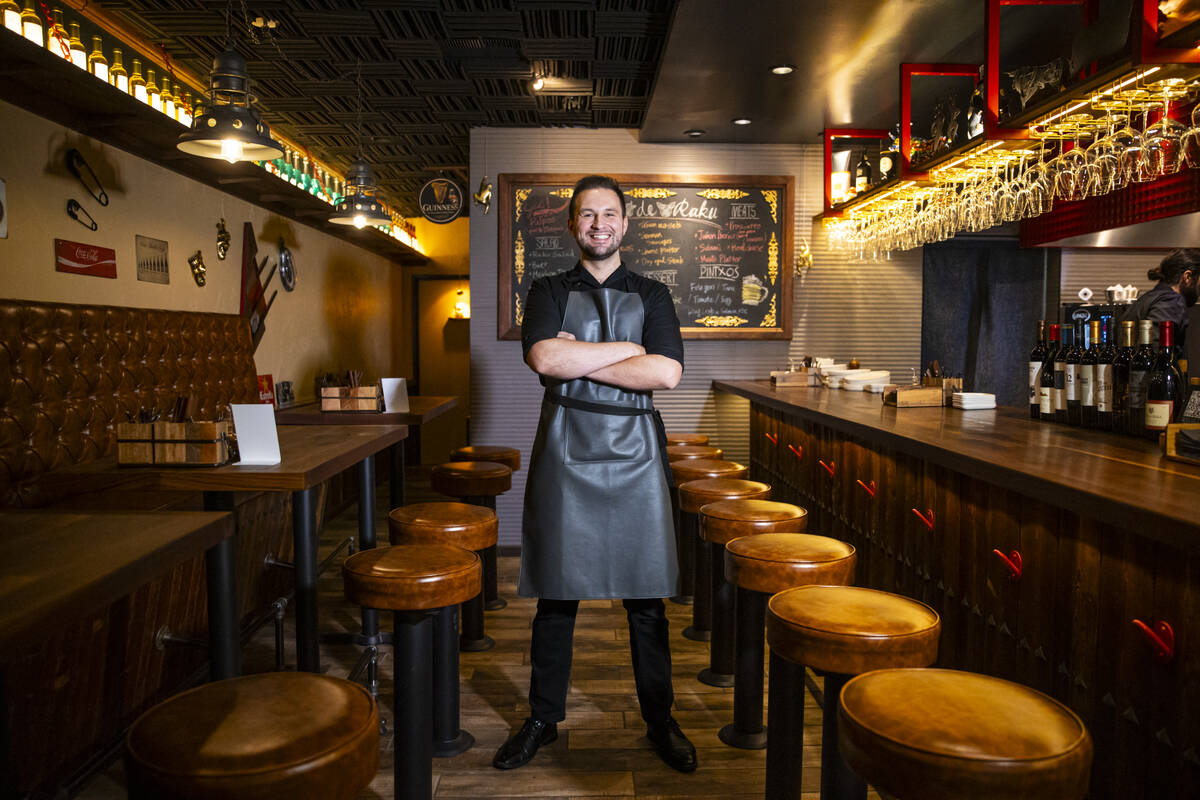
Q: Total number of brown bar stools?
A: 13